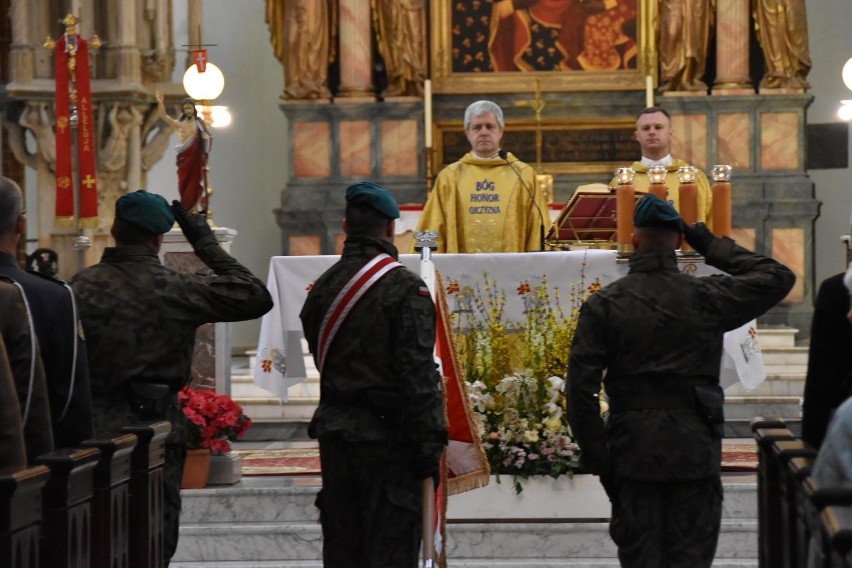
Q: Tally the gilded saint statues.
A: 4